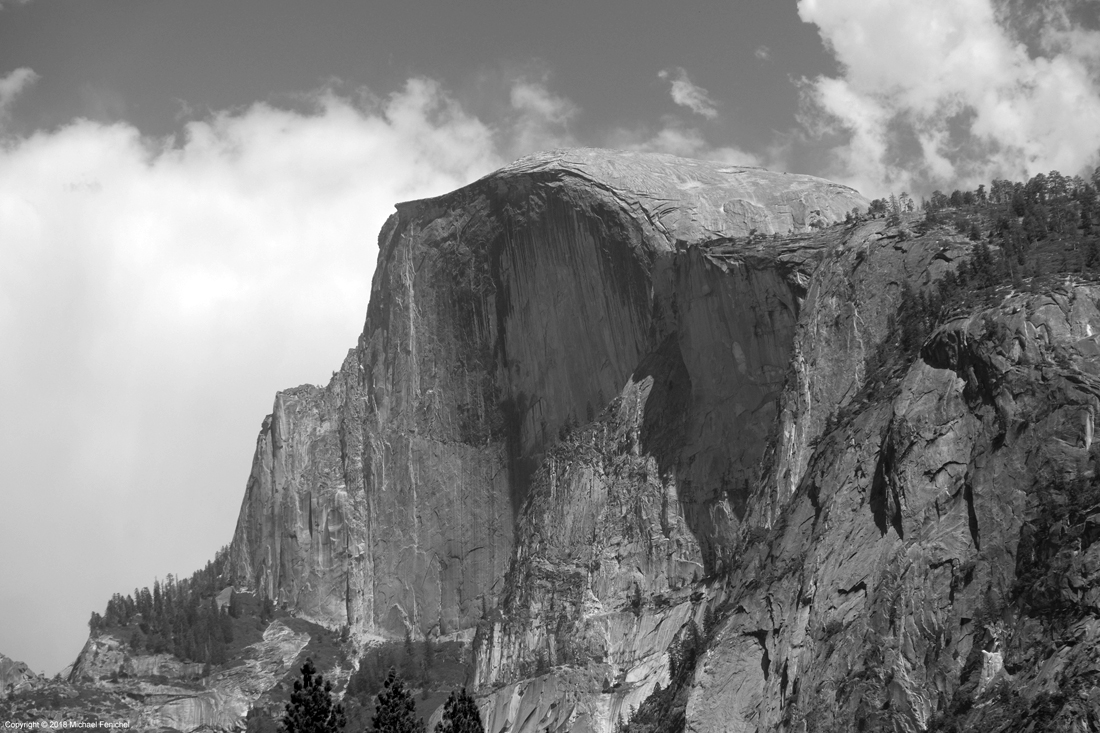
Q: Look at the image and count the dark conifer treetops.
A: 3